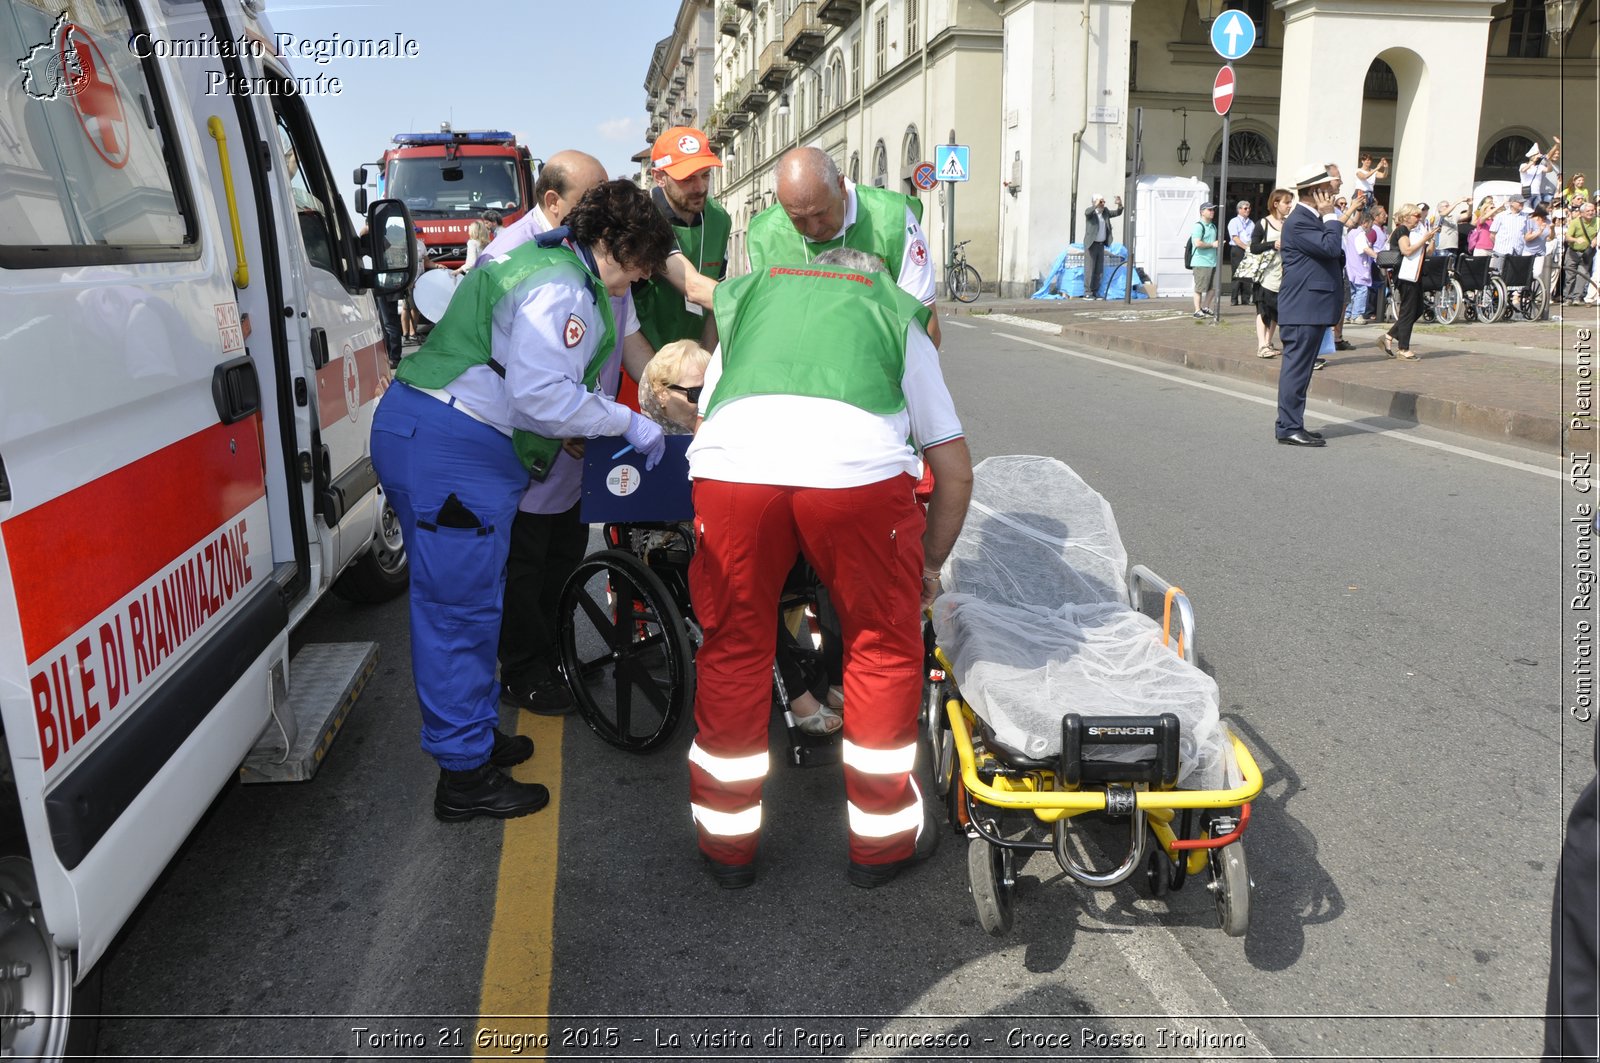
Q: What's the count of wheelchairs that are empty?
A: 3